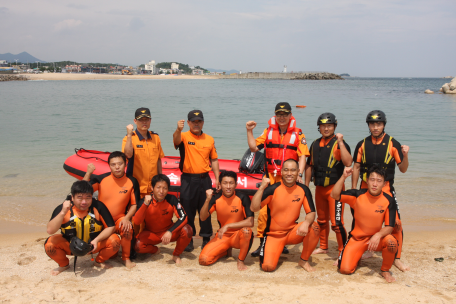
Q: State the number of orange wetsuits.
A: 8